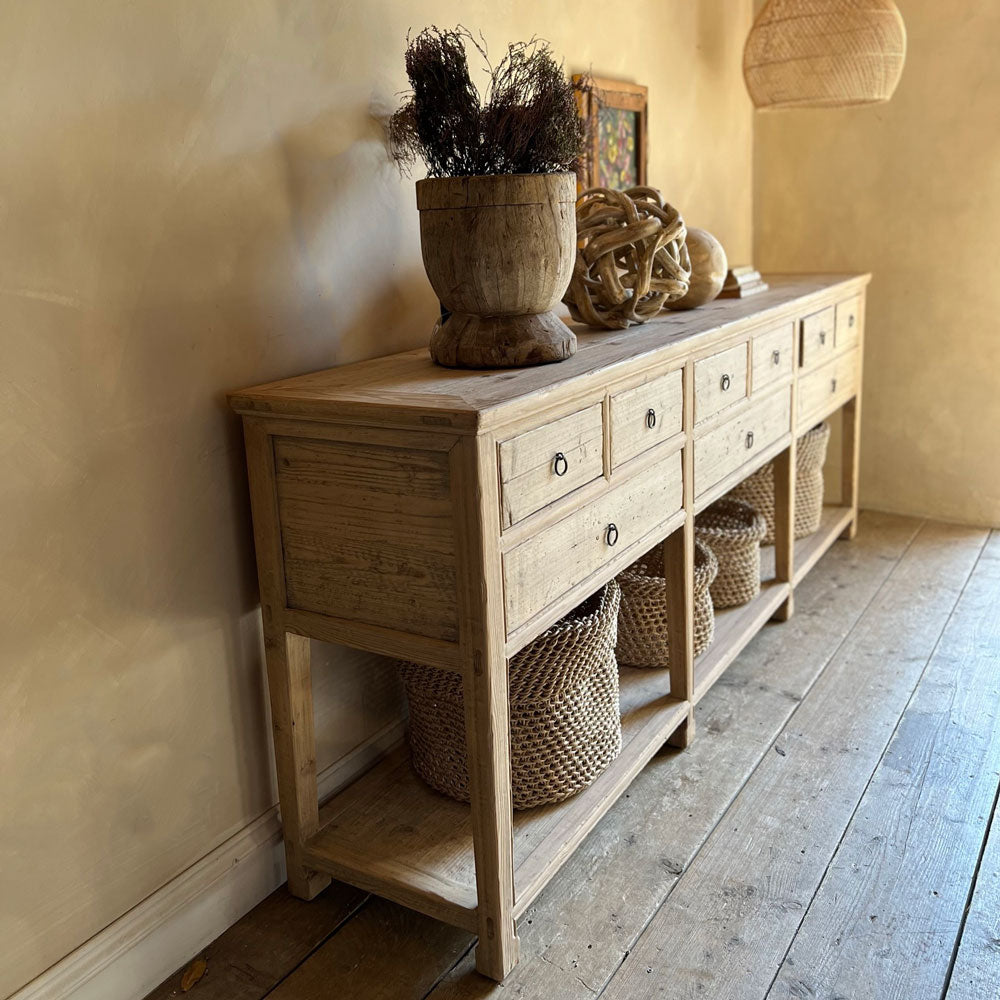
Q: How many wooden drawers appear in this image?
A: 9